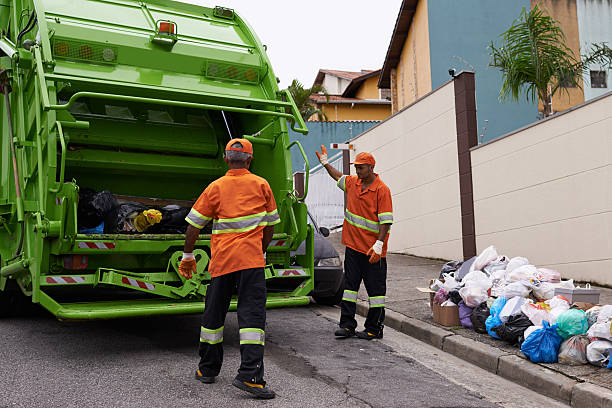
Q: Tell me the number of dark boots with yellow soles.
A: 4